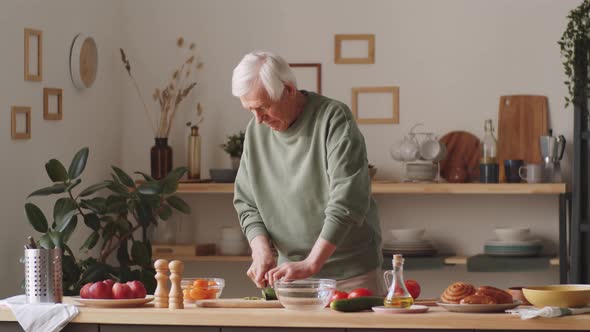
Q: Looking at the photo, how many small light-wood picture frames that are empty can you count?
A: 5